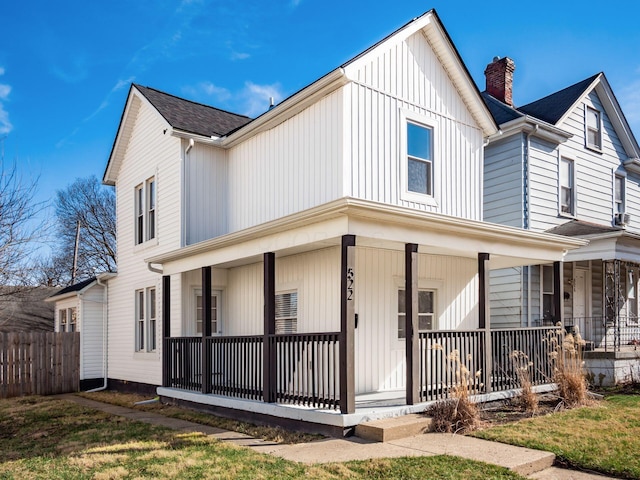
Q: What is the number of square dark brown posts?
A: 7